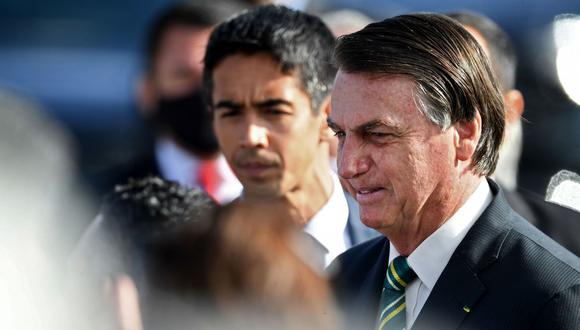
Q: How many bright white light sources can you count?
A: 2